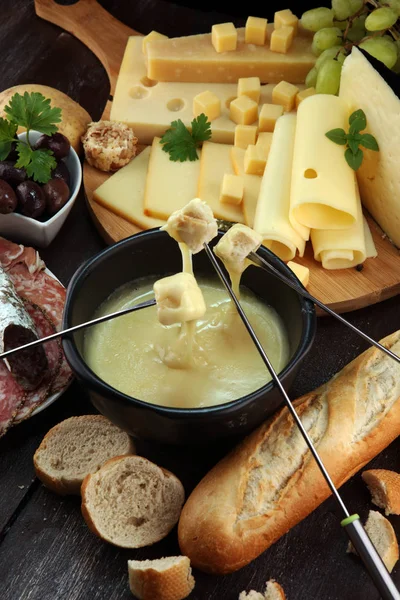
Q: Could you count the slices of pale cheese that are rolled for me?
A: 3